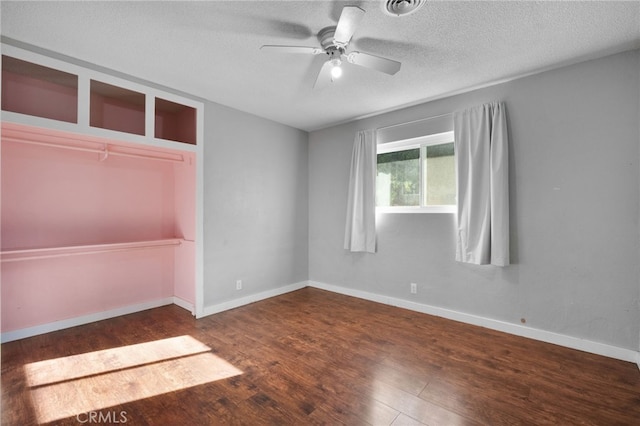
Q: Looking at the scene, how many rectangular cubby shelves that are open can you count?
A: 3